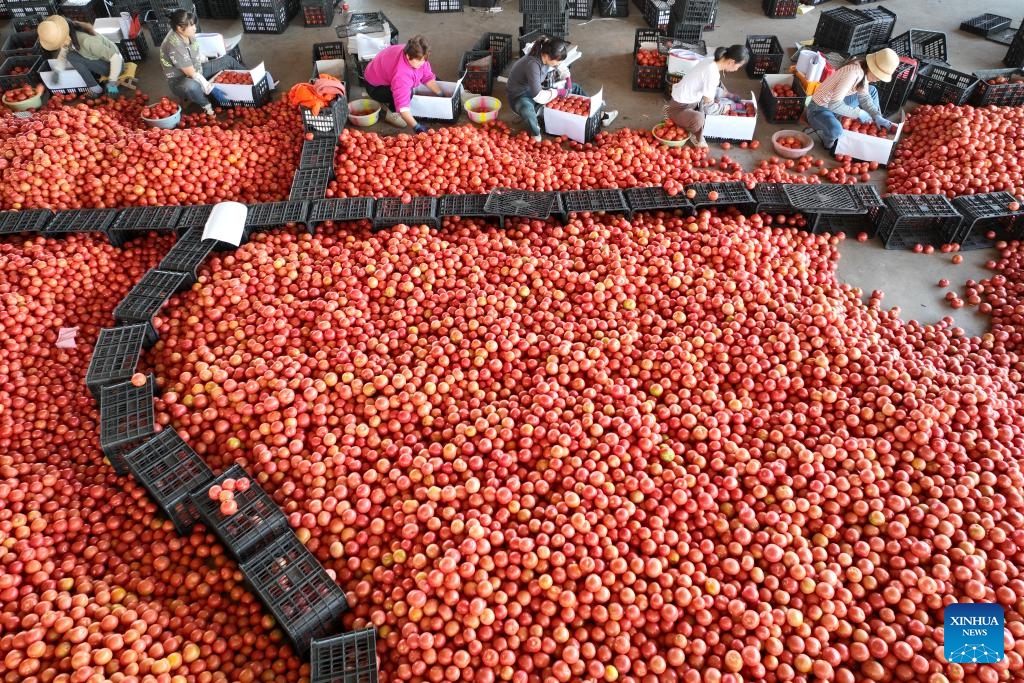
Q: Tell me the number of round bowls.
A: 6